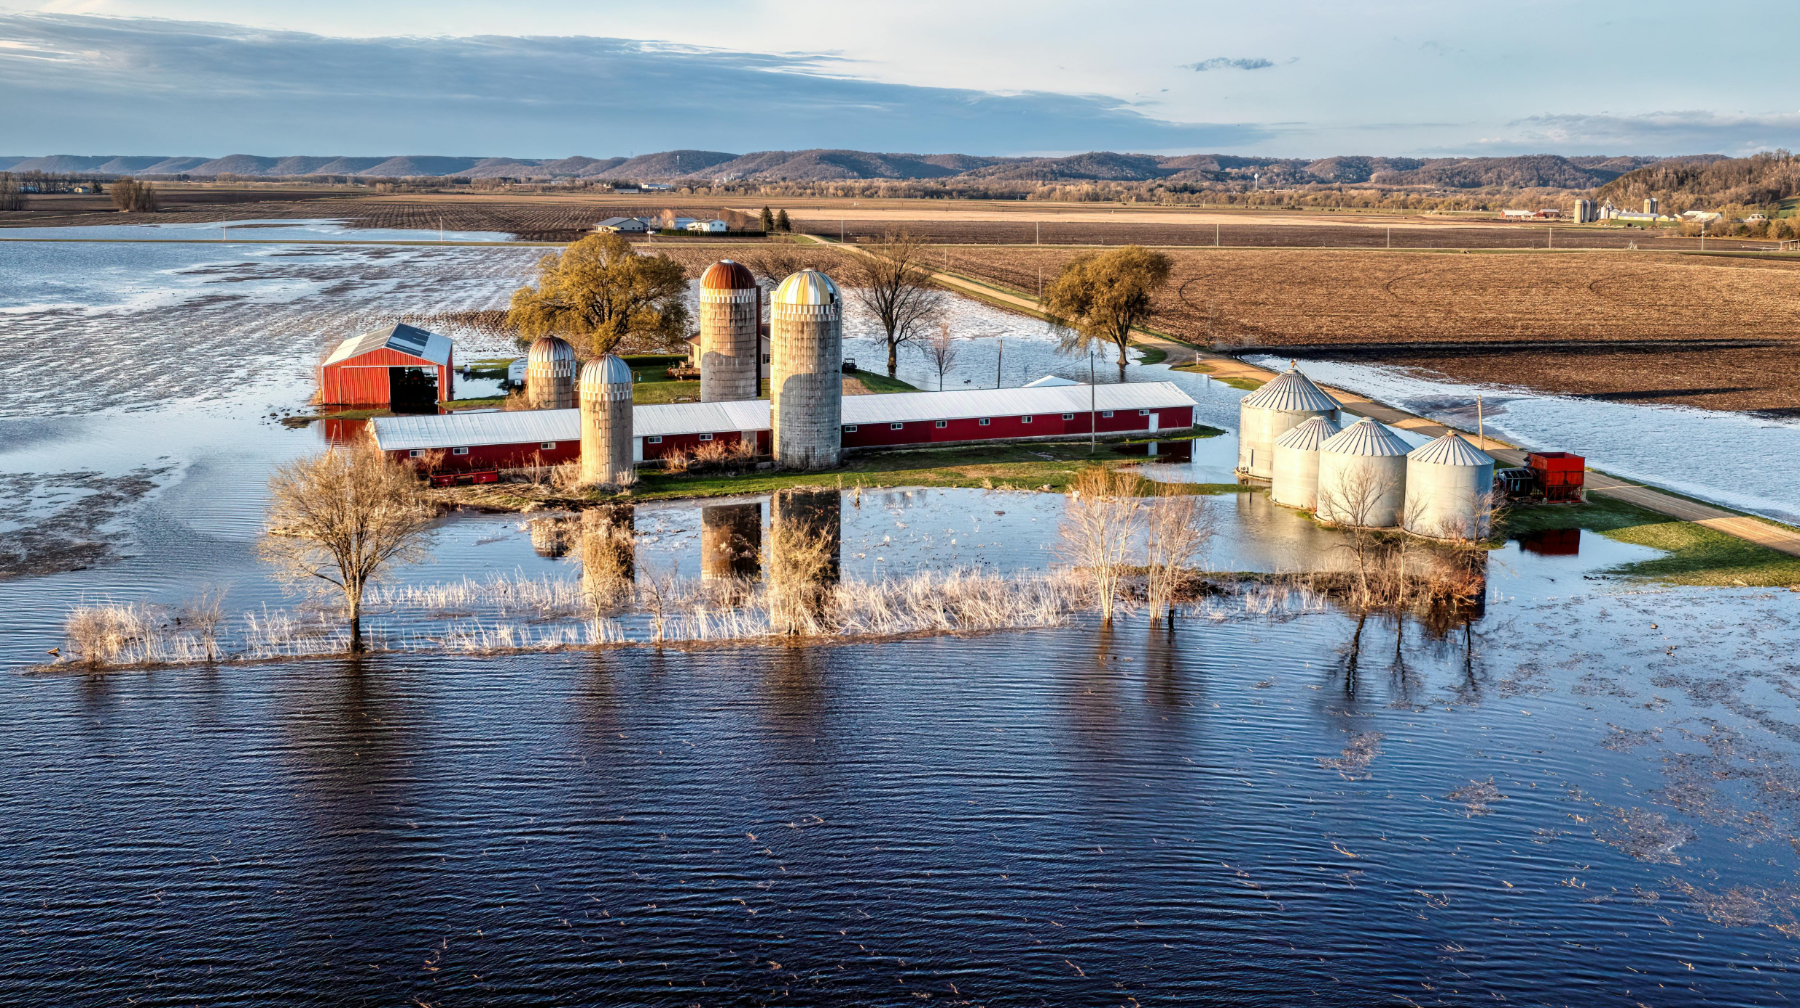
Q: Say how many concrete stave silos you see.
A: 4